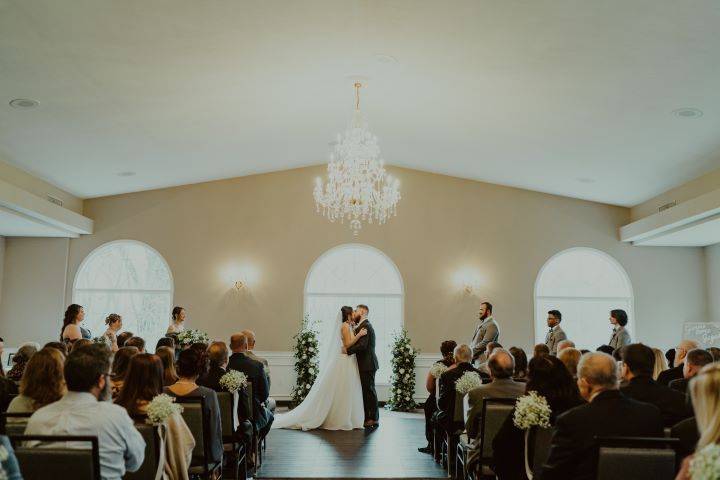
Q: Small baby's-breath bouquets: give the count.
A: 6